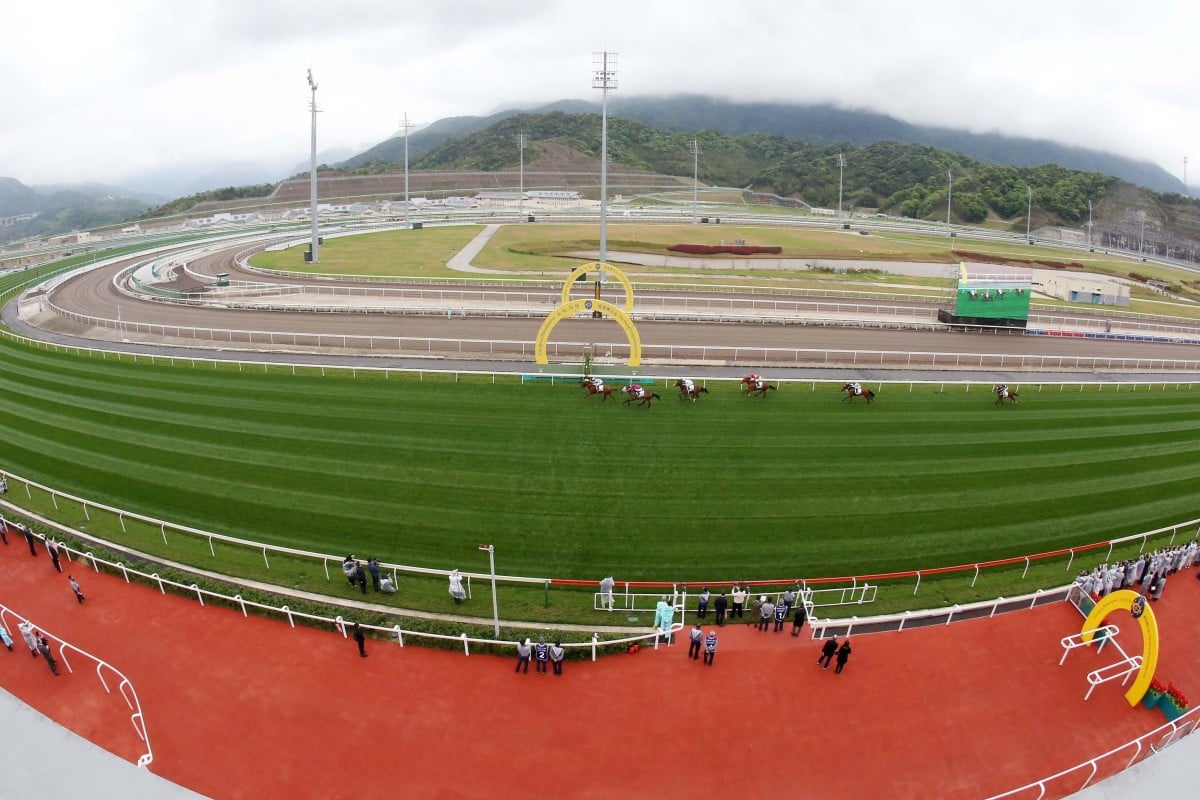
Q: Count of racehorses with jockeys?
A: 6